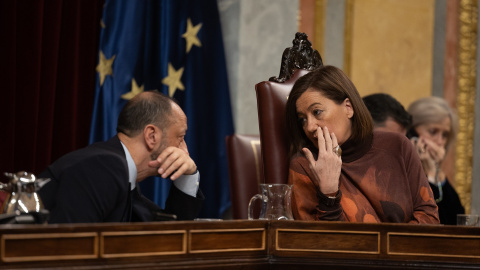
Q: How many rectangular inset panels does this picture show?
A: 5